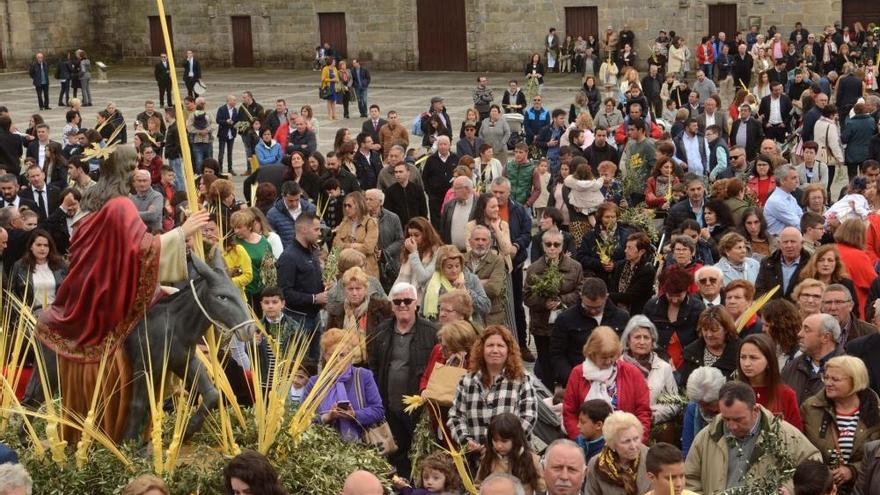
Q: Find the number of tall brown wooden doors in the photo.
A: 7